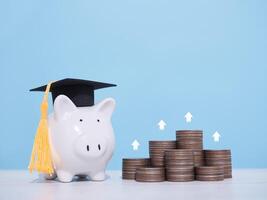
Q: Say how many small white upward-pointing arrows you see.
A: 4